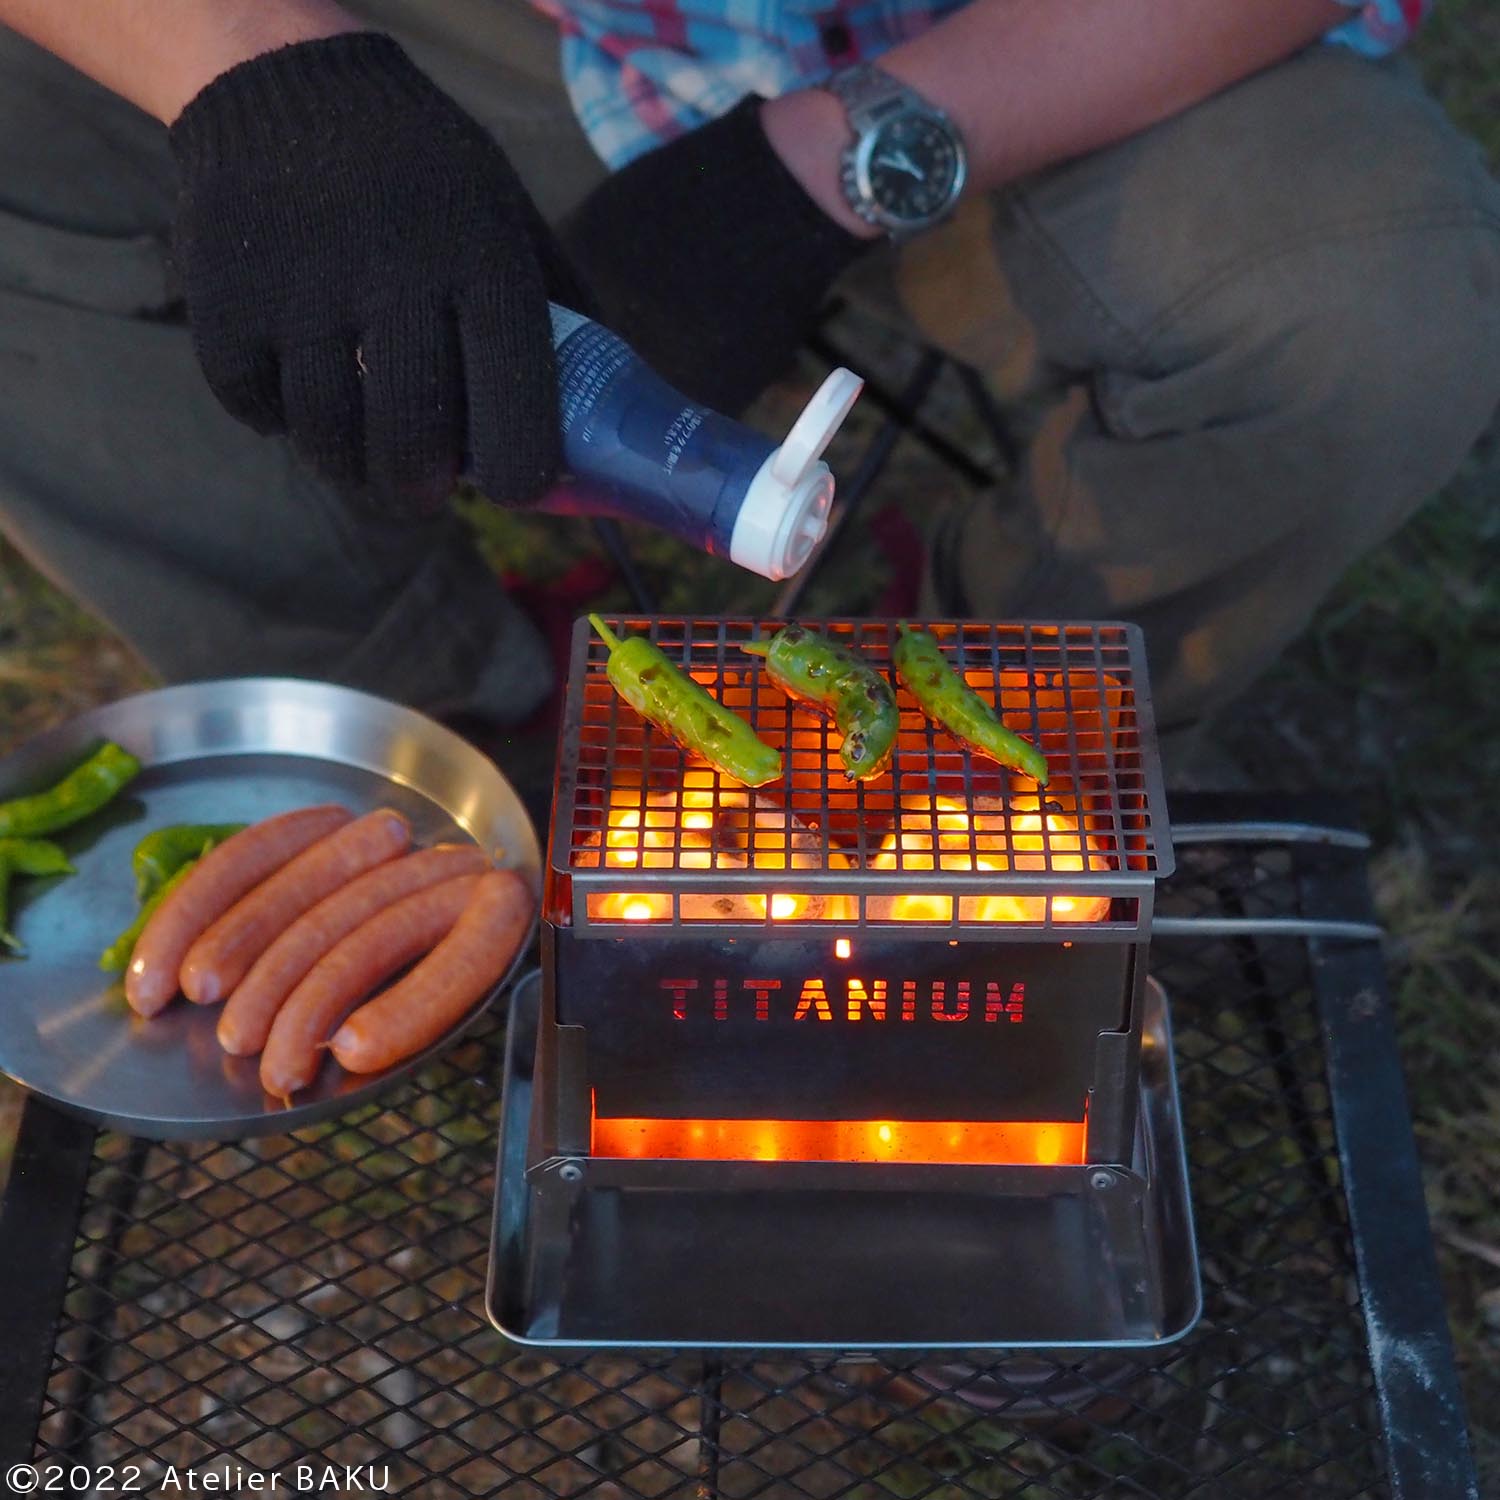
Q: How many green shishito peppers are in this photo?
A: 8